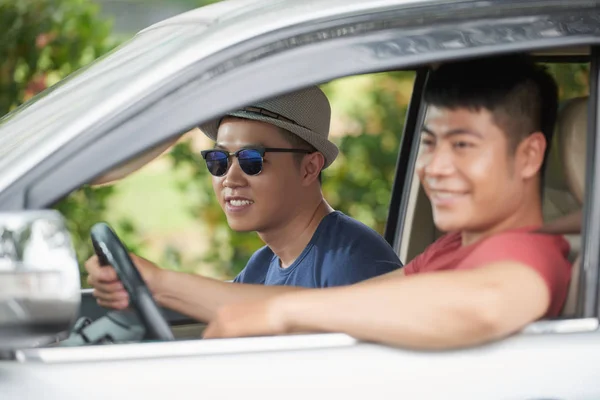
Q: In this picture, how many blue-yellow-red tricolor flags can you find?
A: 0